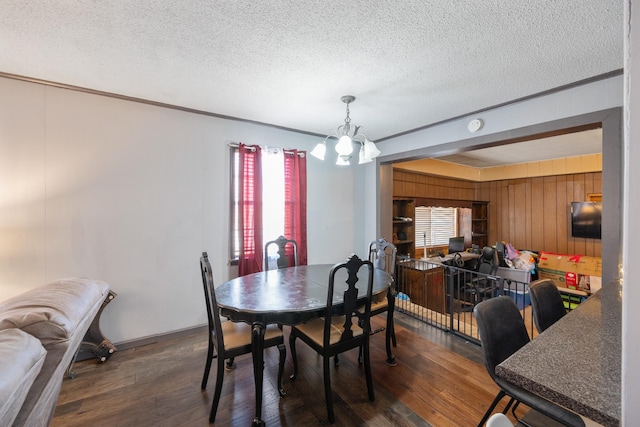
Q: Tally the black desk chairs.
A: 1